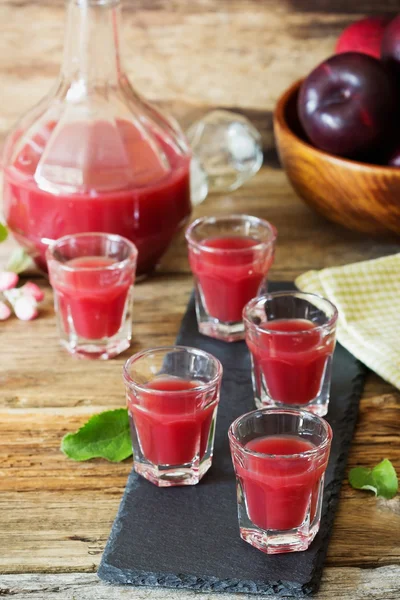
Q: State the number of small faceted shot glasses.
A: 5